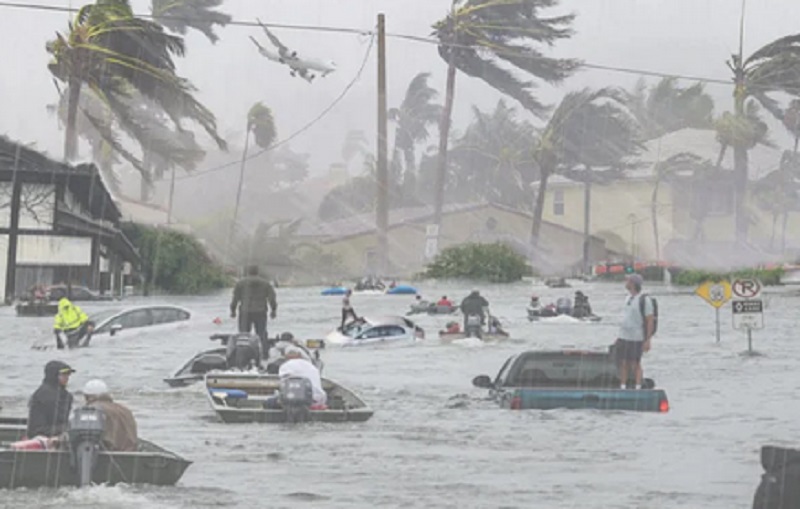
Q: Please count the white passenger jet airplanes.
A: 1